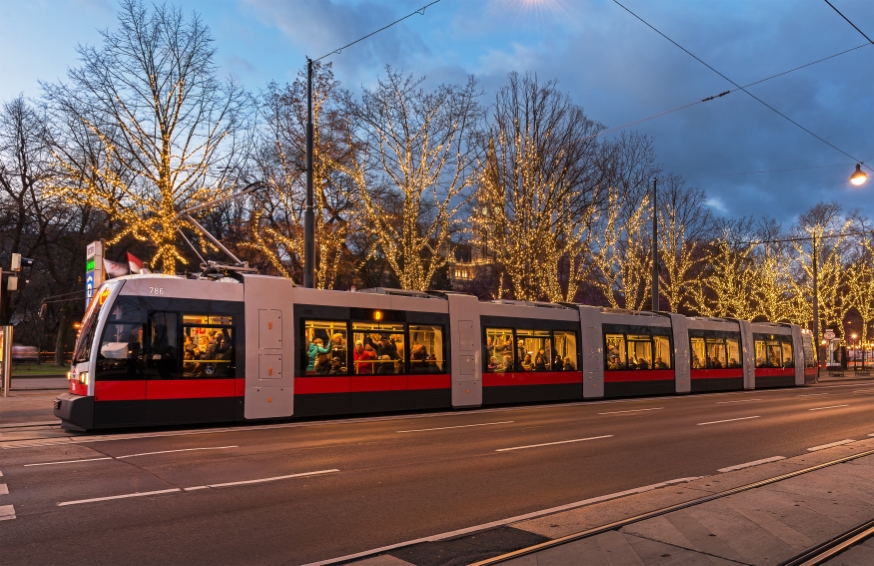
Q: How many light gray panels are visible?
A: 6